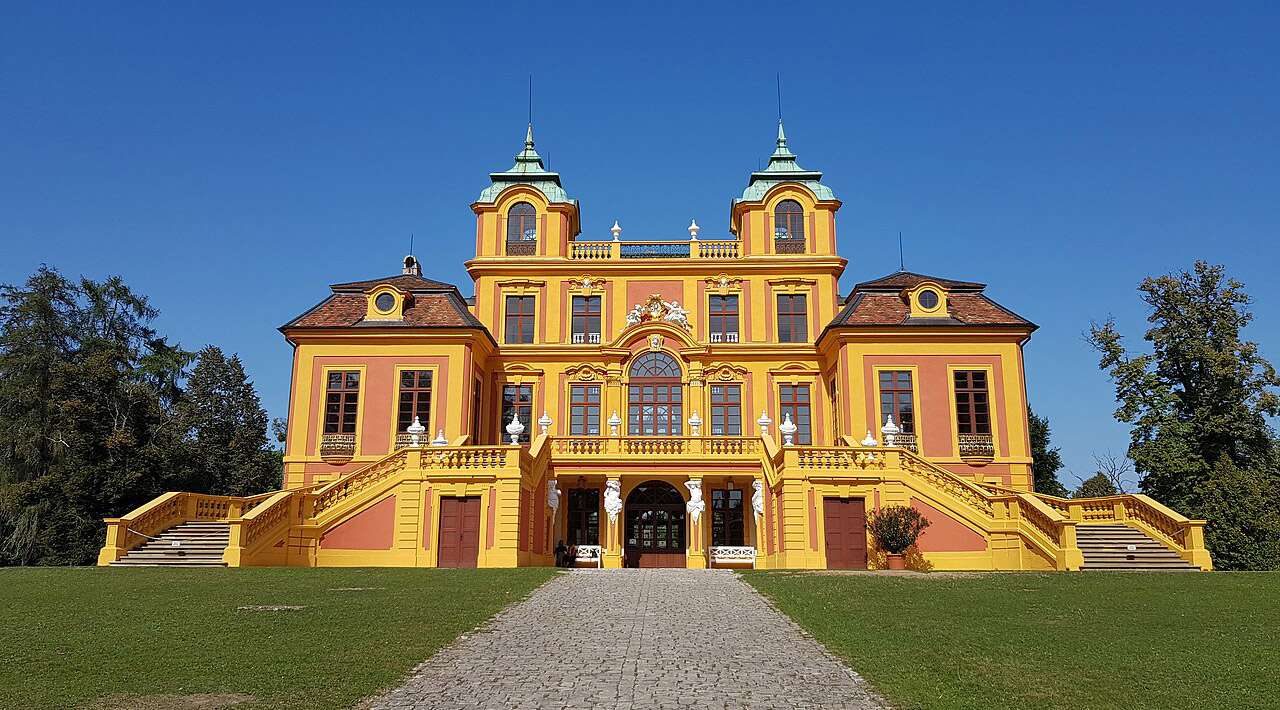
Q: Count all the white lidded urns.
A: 12